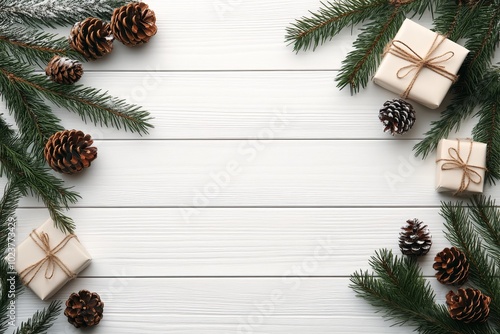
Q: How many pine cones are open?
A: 9